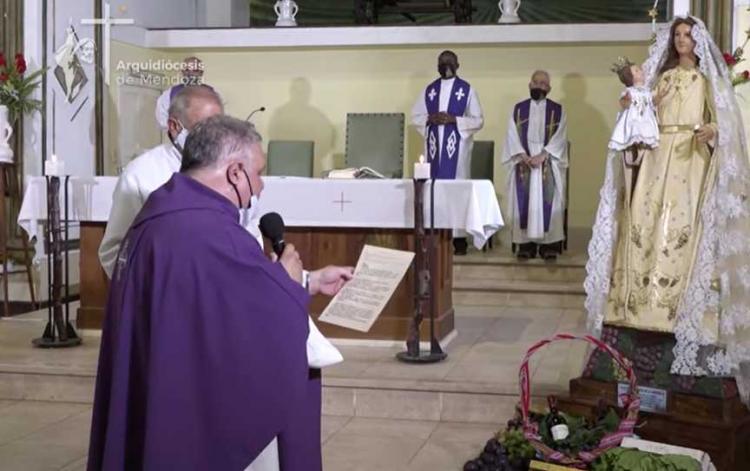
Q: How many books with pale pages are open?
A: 1